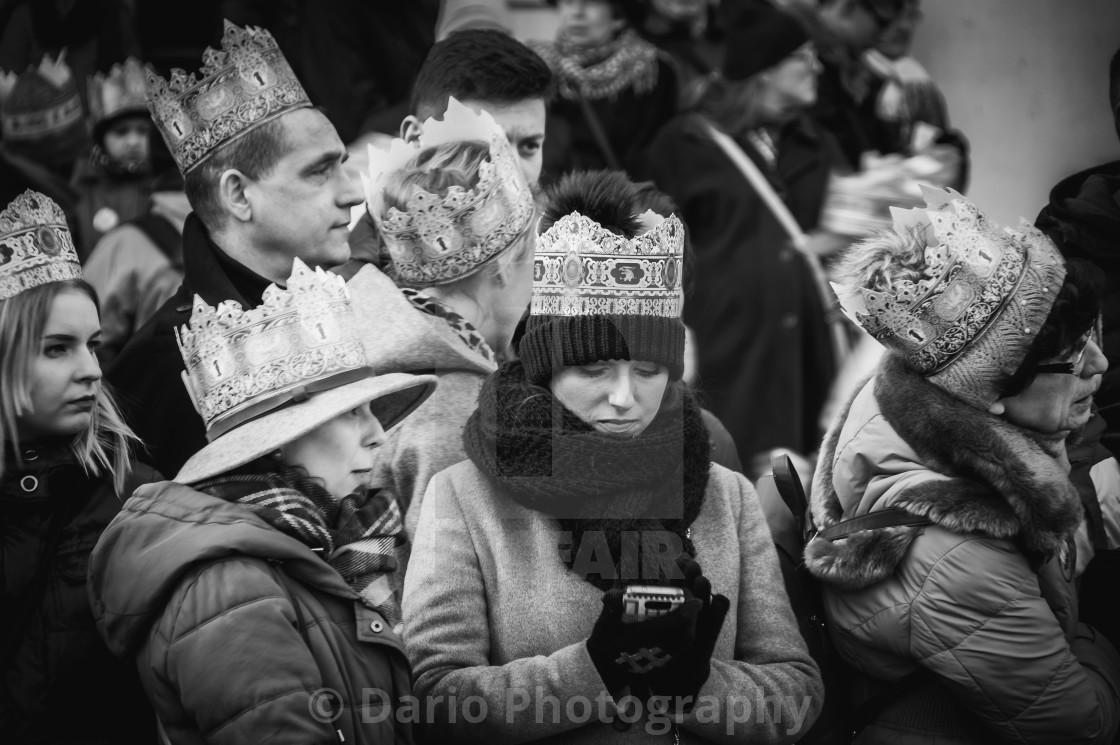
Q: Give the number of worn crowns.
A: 8